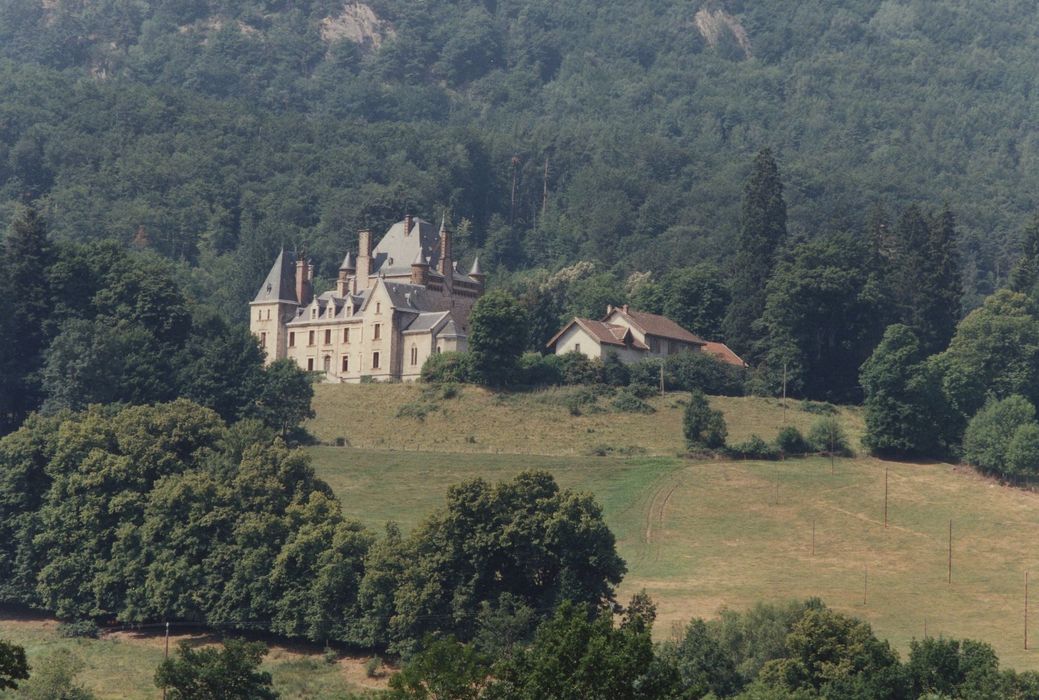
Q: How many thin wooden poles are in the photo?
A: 11